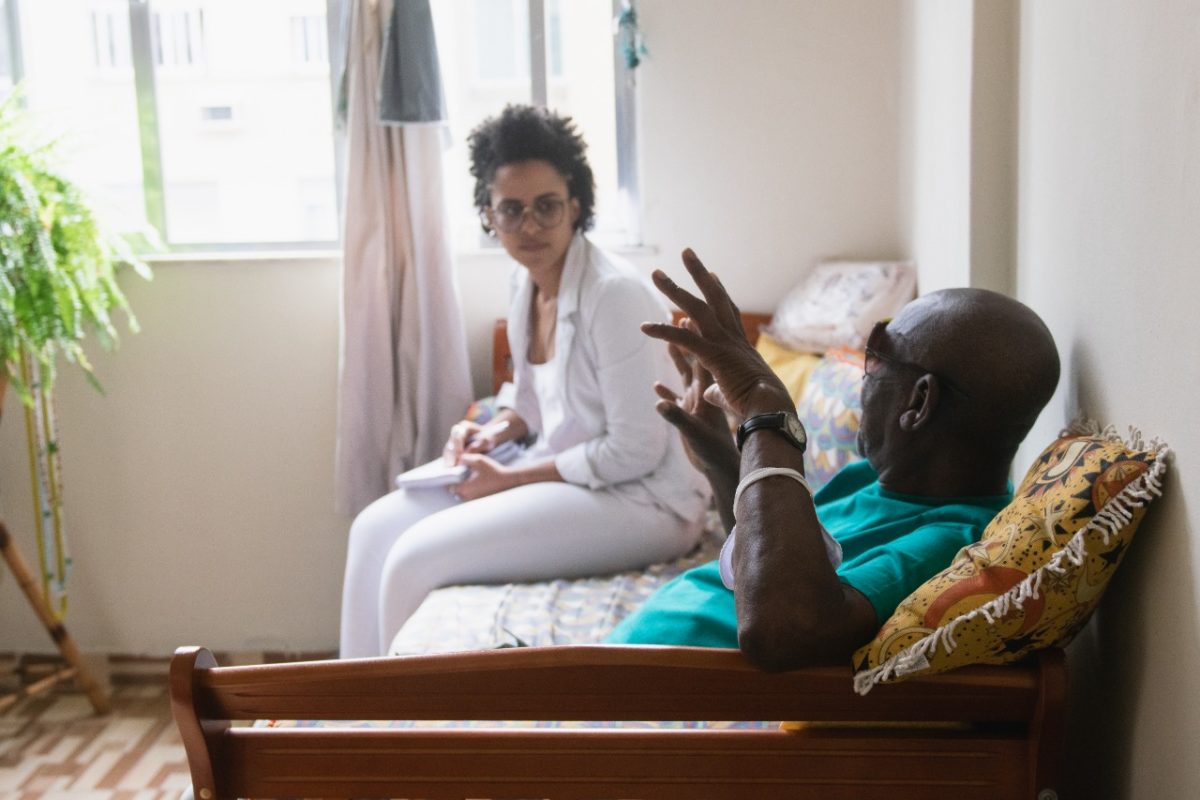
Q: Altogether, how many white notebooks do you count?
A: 1